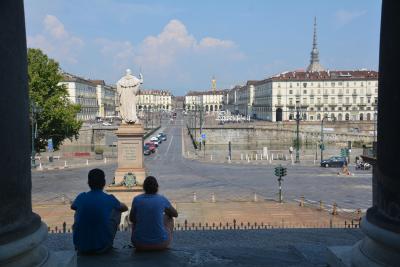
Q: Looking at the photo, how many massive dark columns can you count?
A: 2